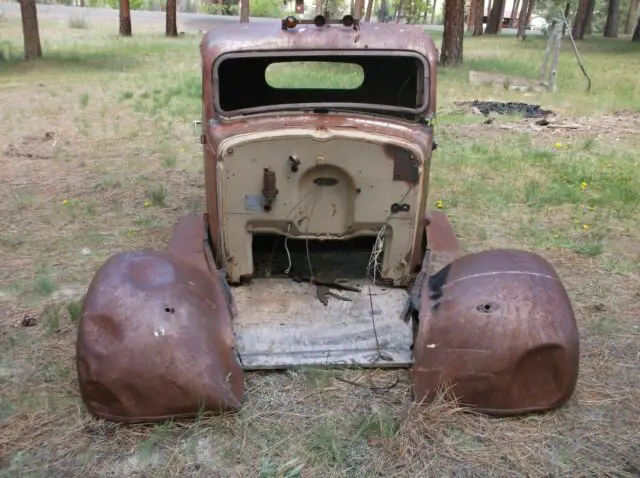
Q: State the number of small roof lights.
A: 3